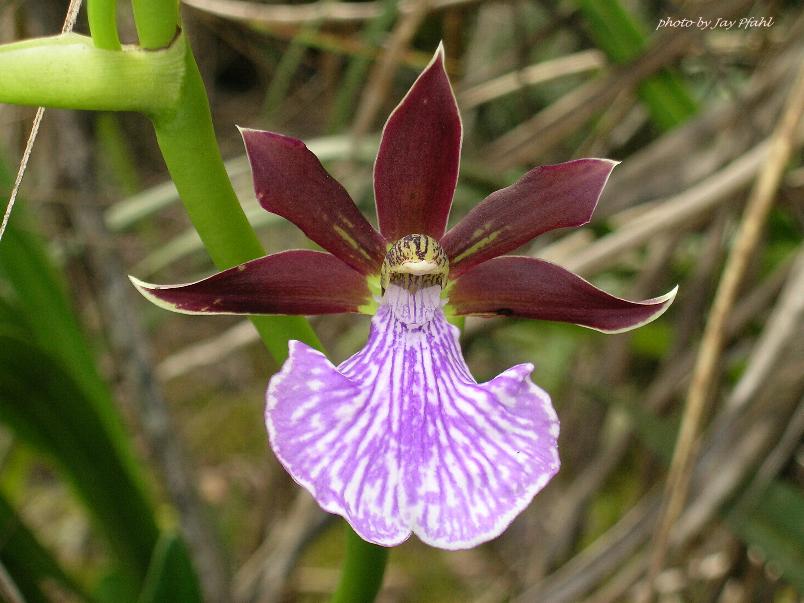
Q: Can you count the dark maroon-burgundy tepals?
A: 5